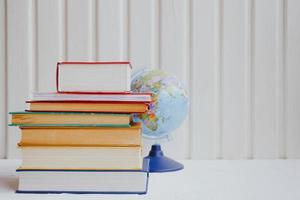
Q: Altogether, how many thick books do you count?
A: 4